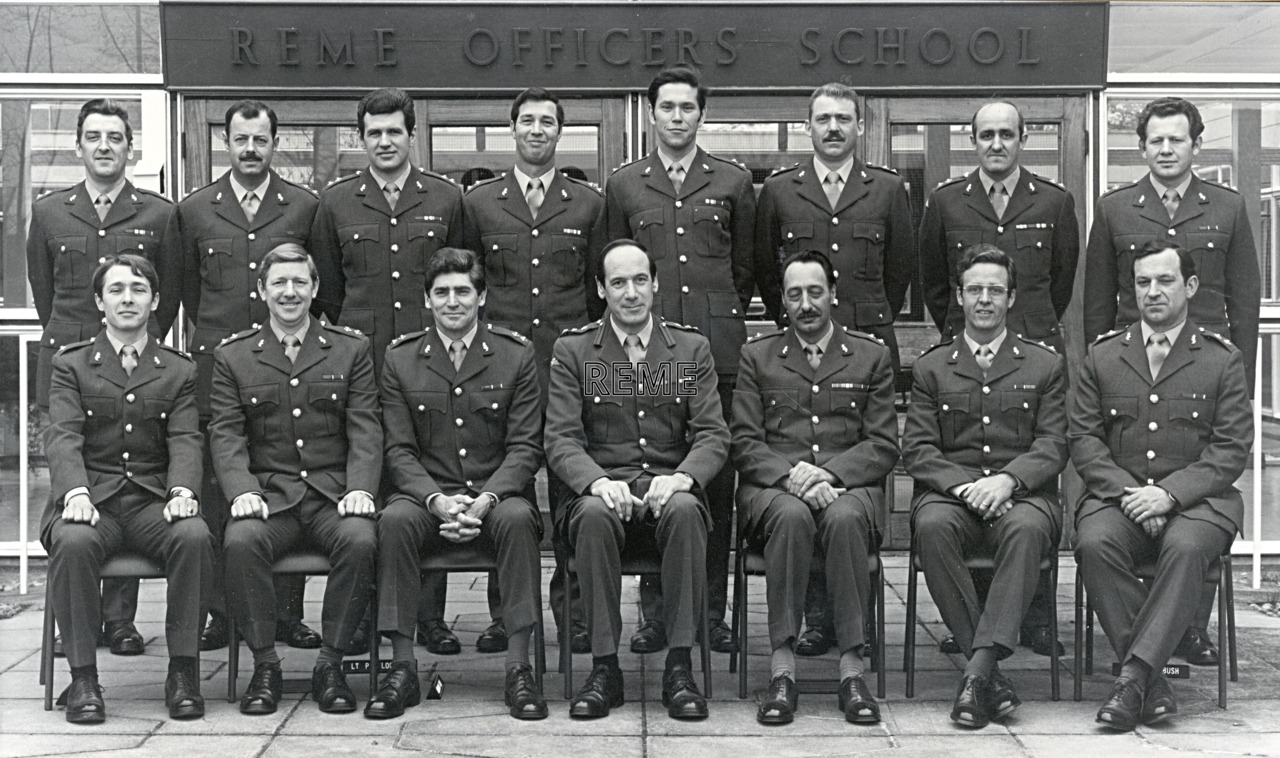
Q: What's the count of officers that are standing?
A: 8